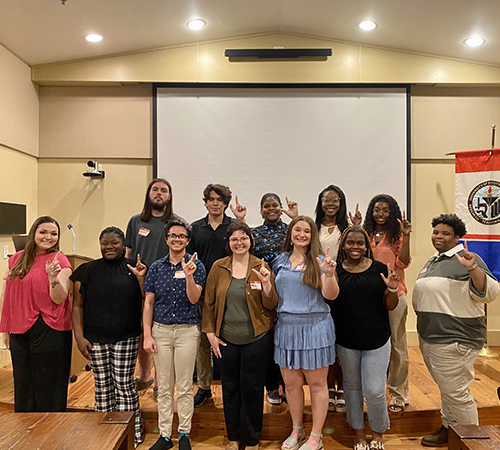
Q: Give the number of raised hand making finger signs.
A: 11